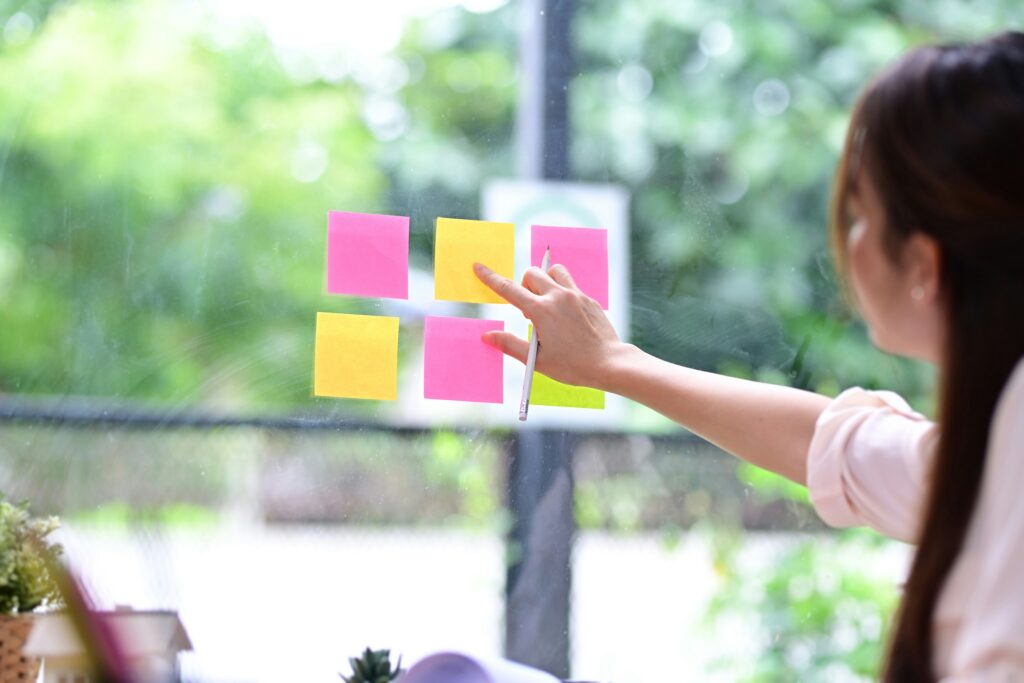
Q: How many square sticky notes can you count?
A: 6